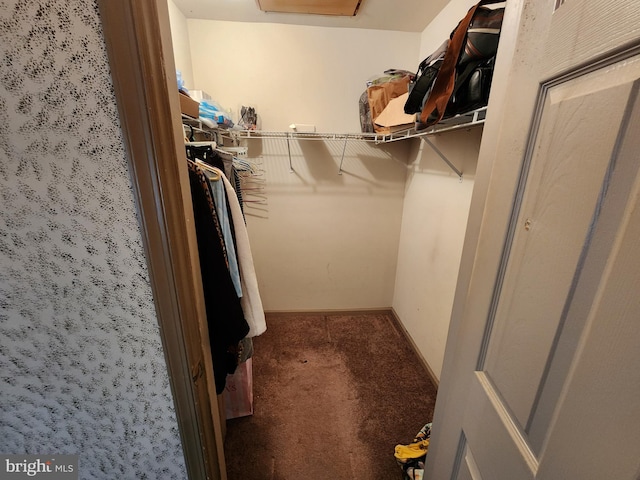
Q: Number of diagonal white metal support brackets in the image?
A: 3